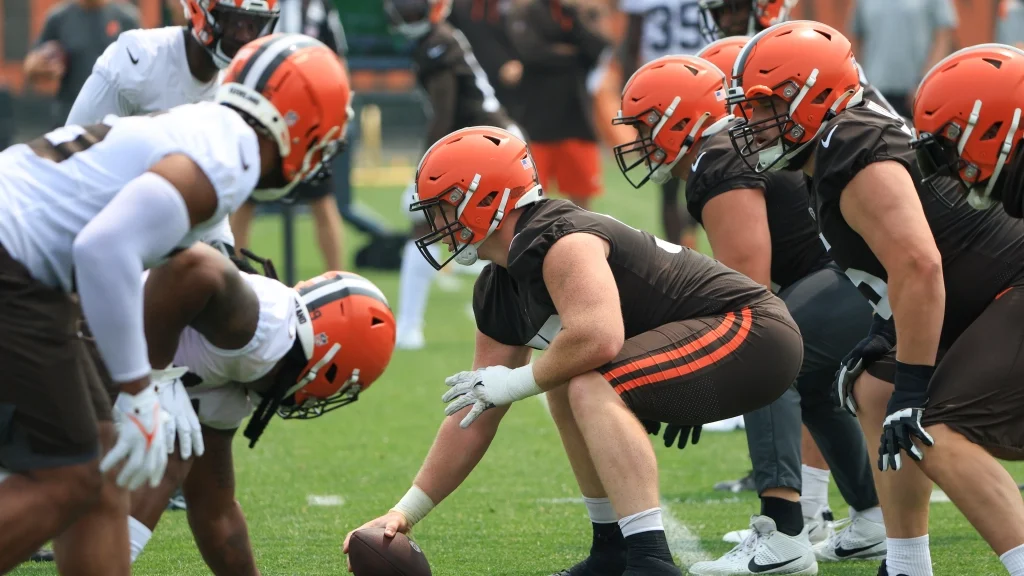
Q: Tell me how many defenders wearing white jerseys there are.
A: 3